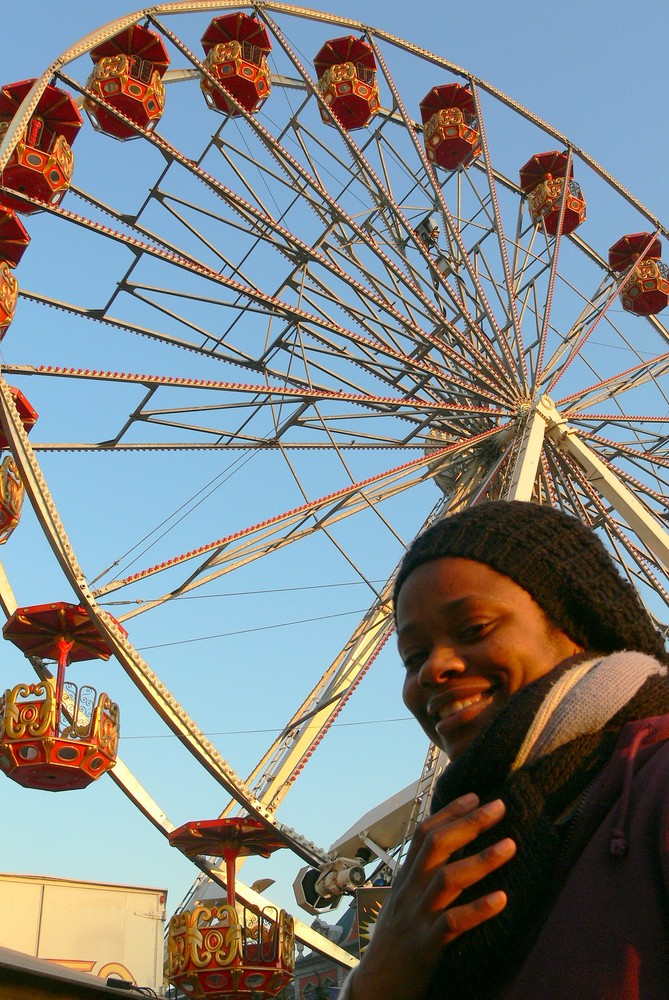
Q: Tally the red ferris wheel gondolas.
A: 11